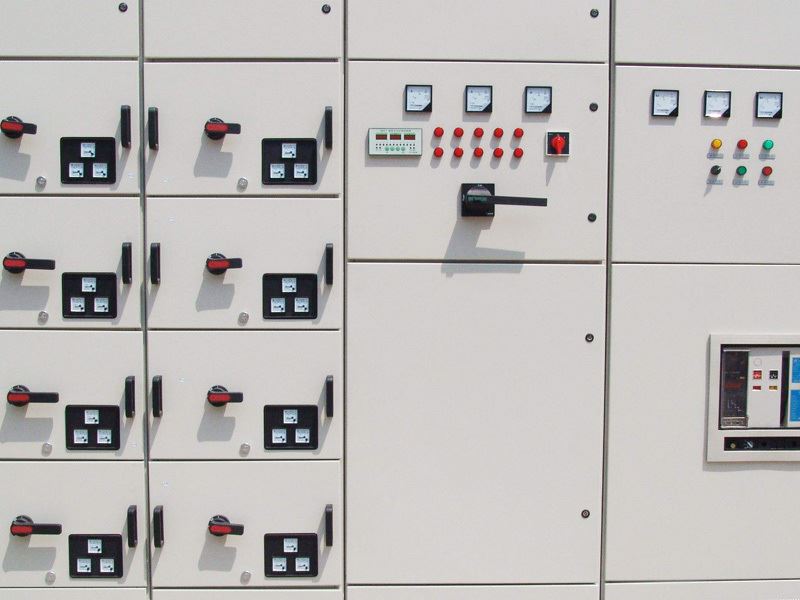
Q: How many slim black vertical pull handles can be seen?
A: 12